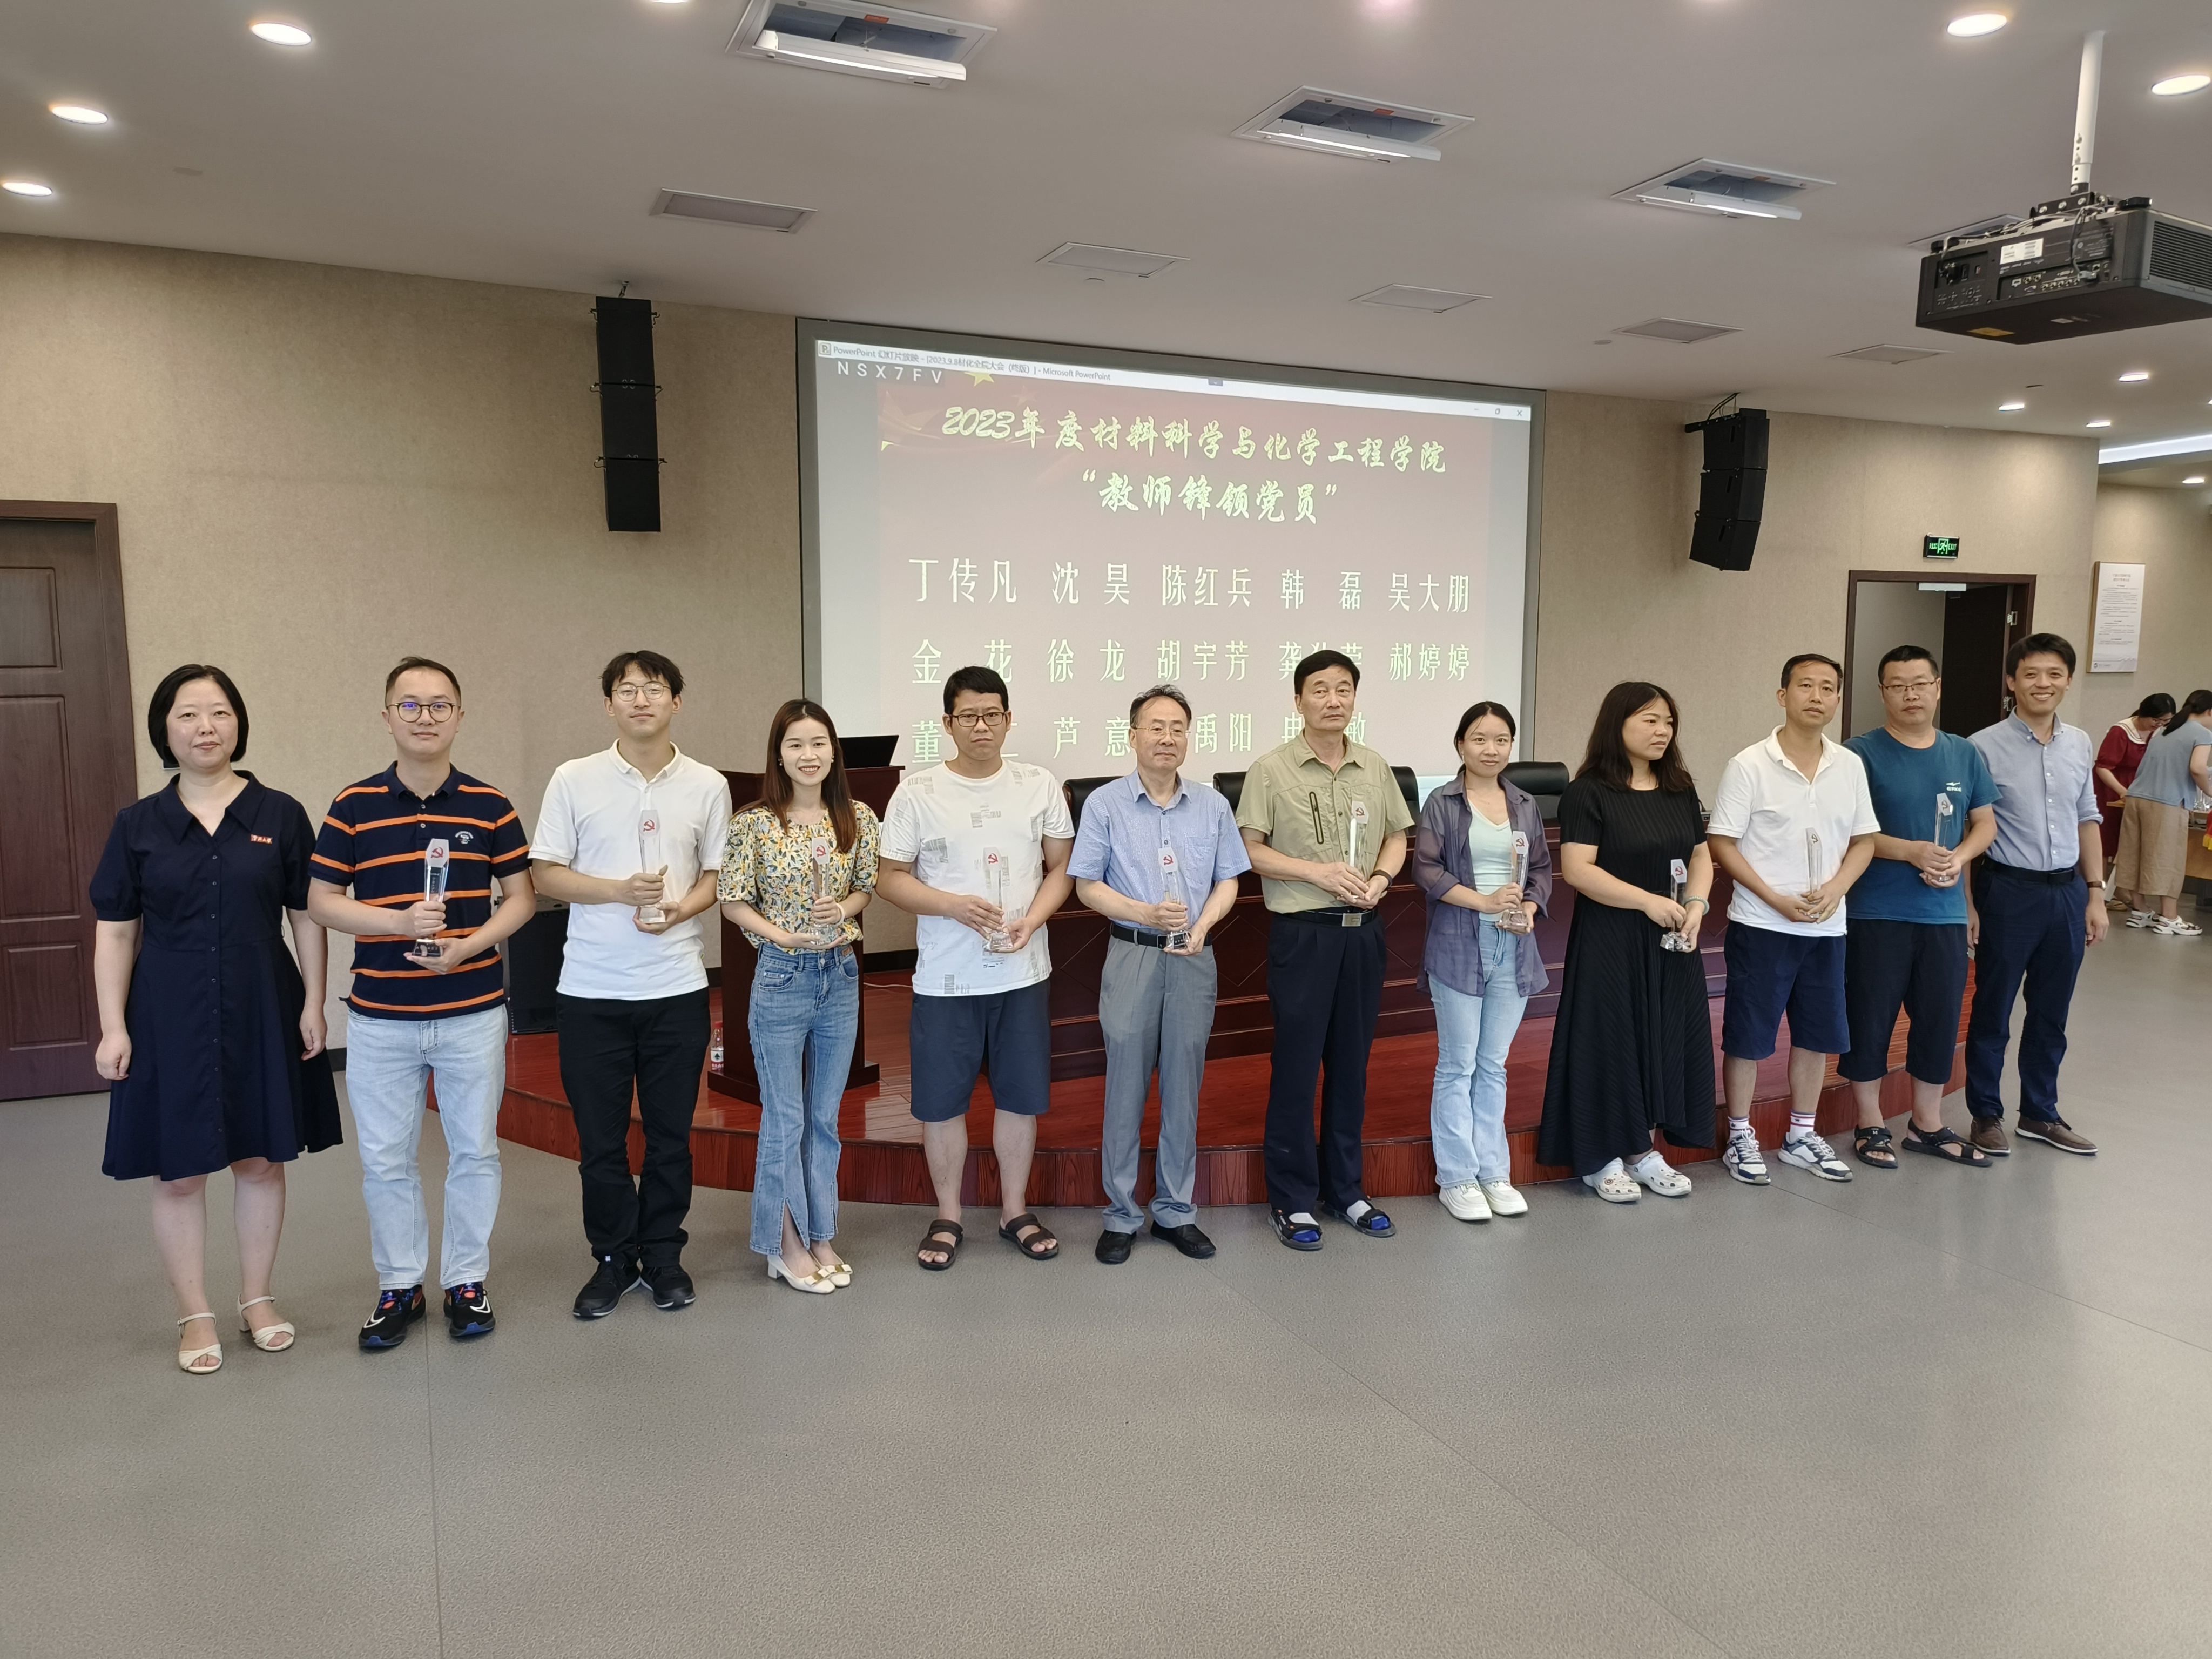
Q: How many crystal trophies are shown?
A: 10